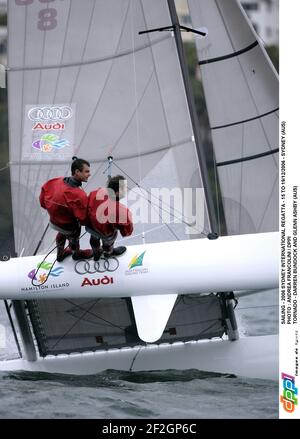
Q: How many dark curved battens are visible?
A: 3